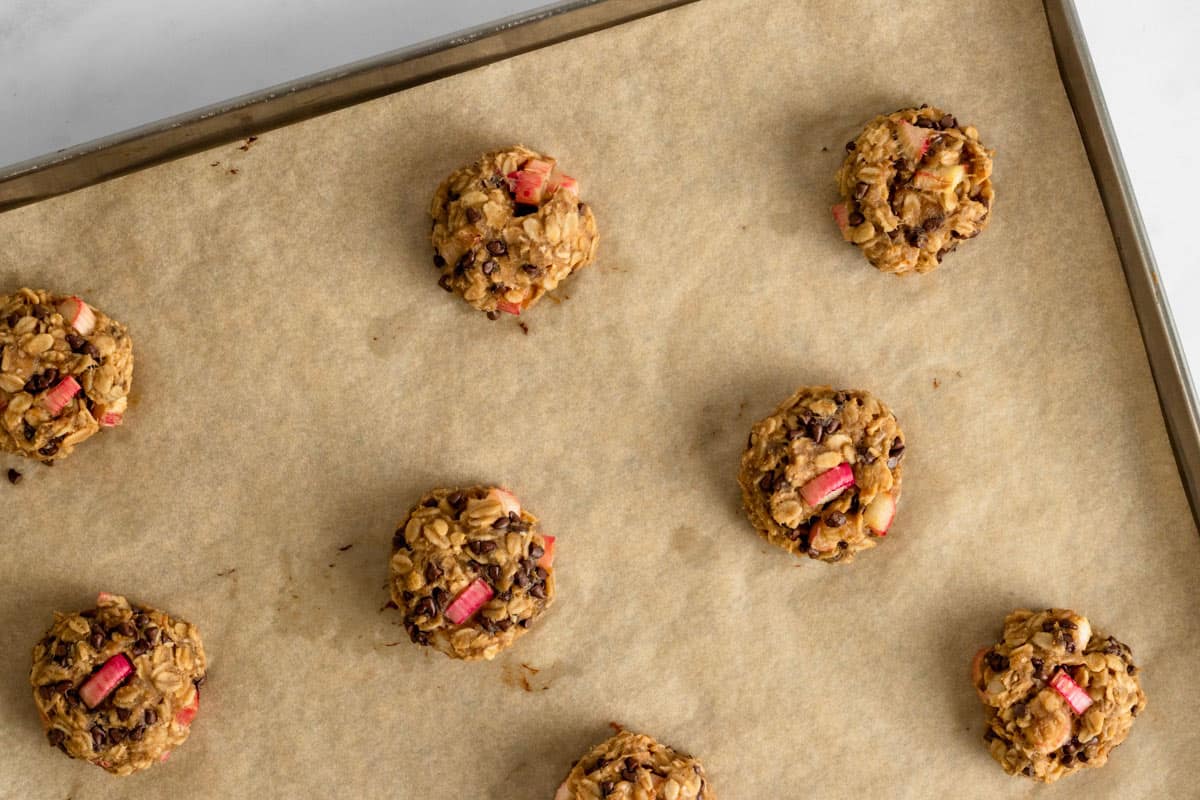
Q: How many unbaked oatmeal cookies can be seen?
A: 8